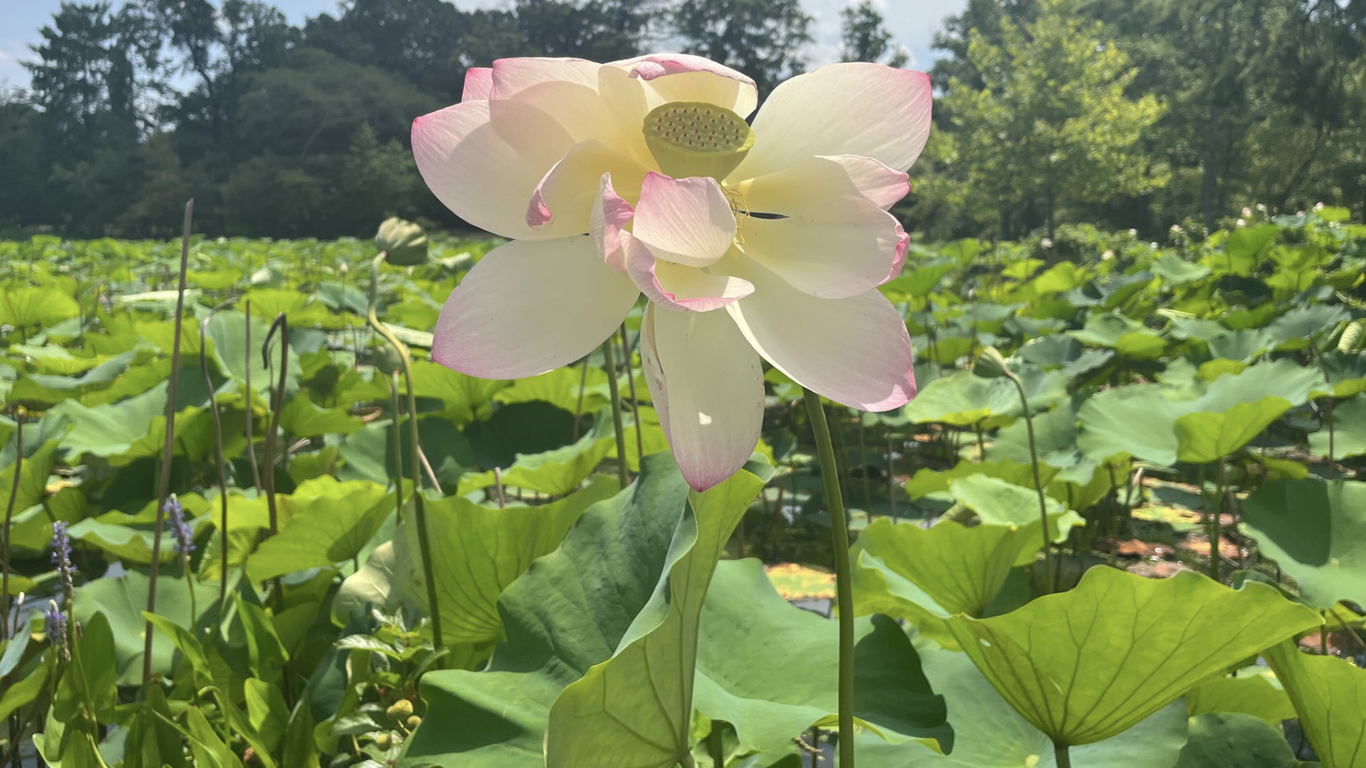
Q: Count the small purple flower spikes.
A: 3